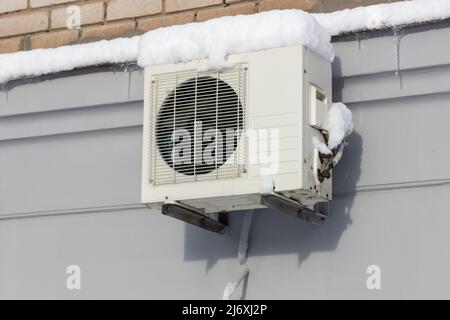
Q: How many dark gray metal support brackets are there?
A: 2